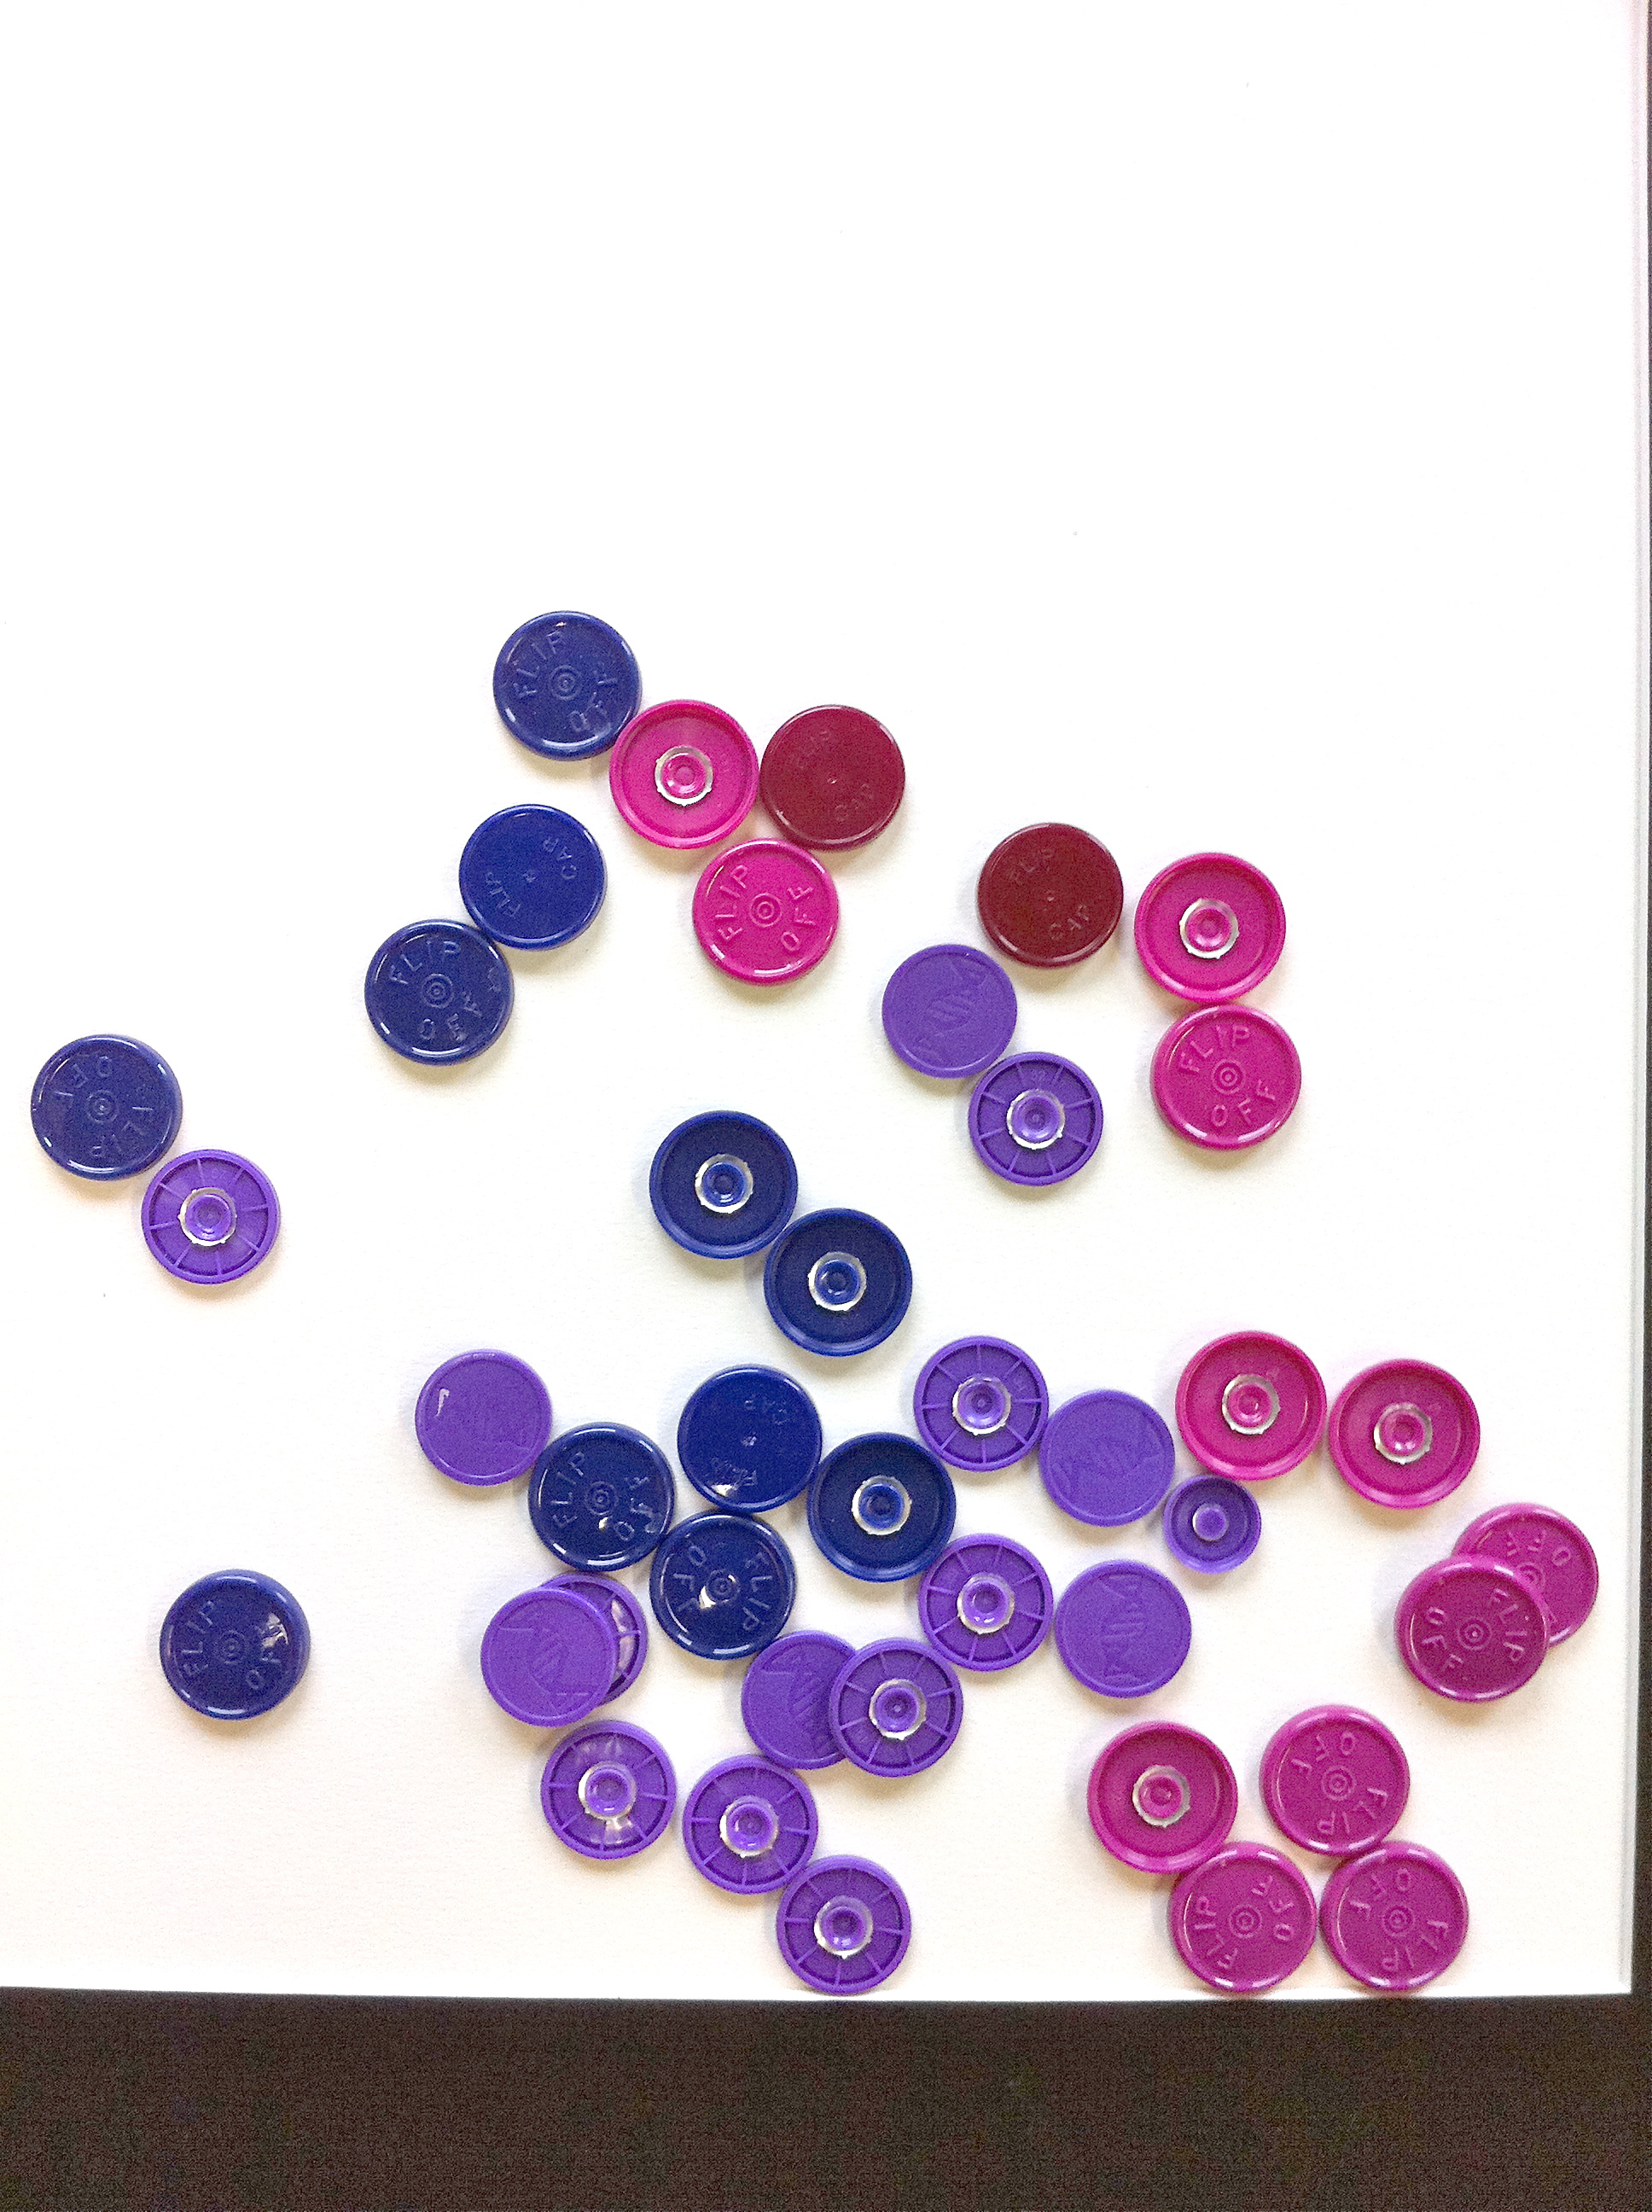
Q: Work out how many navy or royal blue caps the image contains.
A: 11